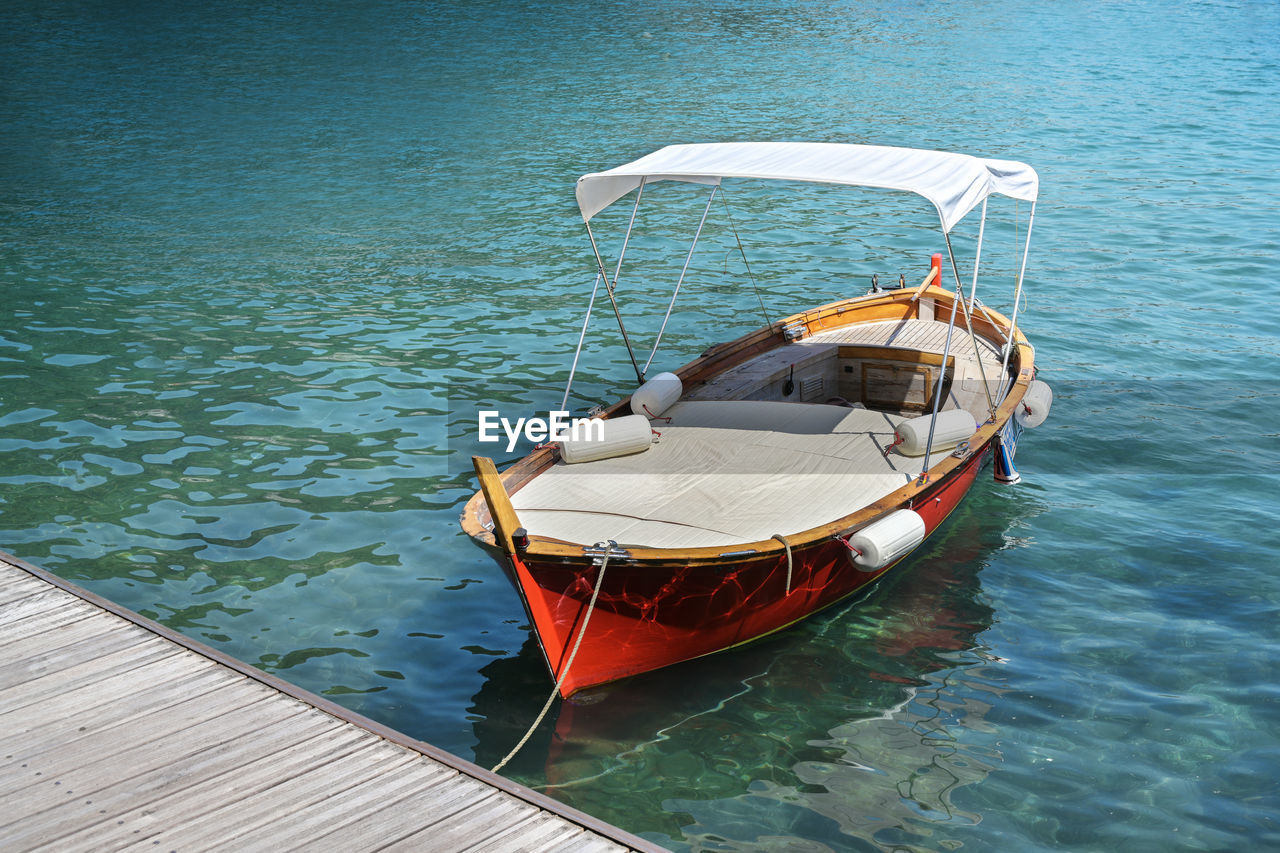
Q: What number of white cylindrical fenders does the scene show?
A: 5